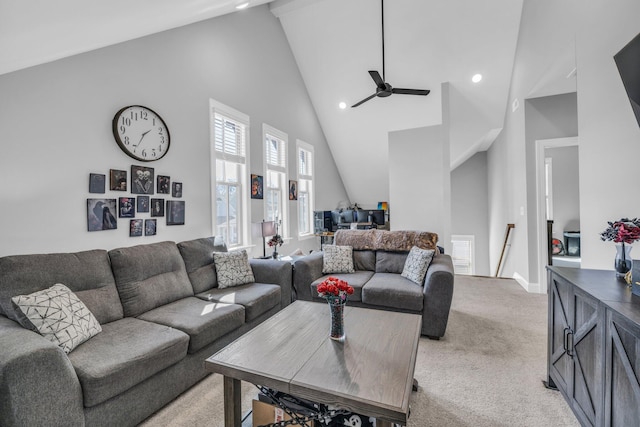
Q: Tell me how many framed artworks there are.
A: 14